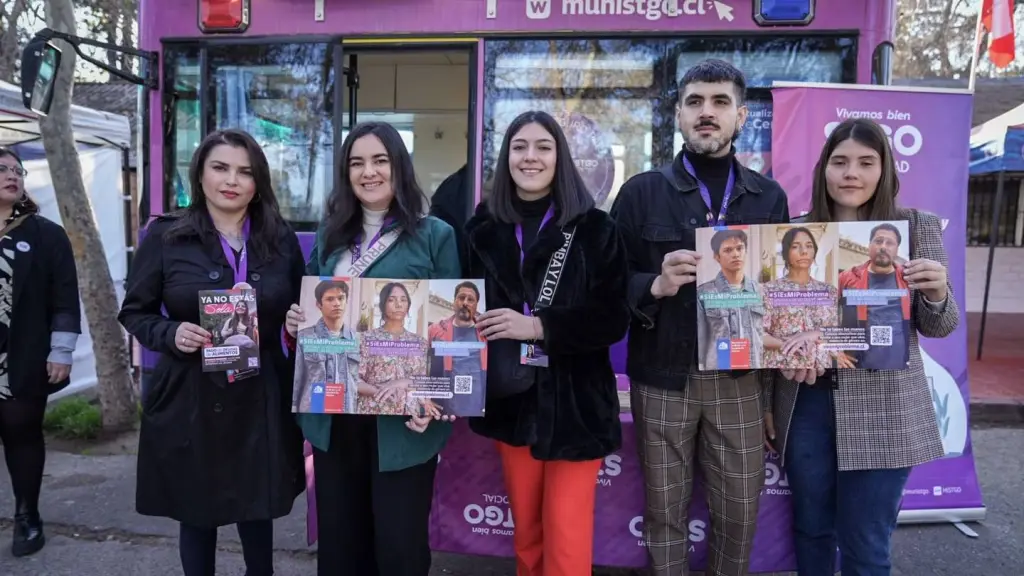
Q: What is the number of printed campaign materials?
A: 3